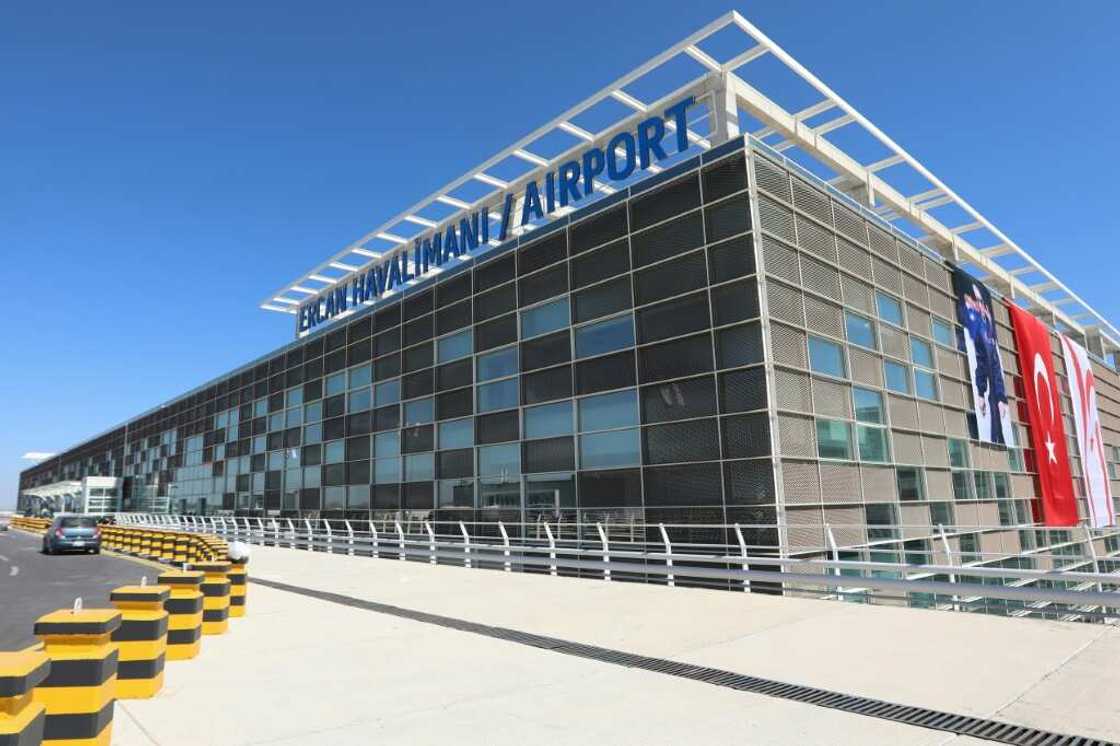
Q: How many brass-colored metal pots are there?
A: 0